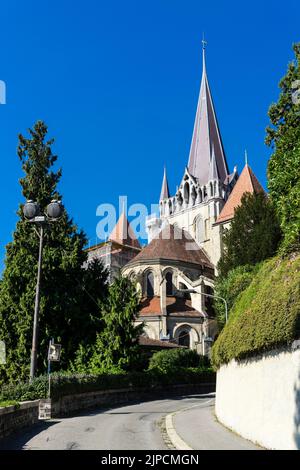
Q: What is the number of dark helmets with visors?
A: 0